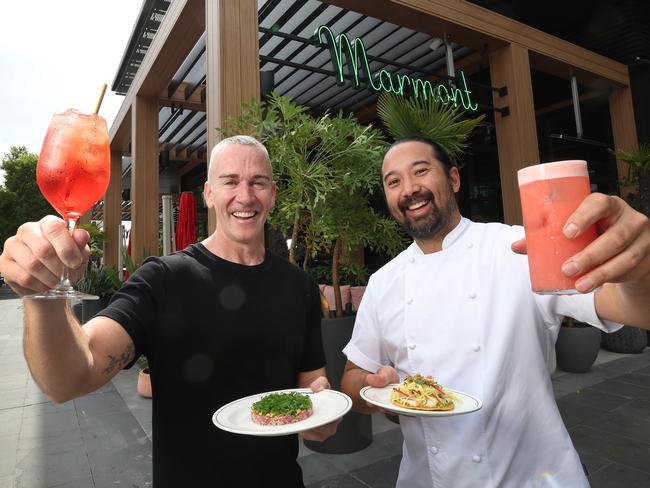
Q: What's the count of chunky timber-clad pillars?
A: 5